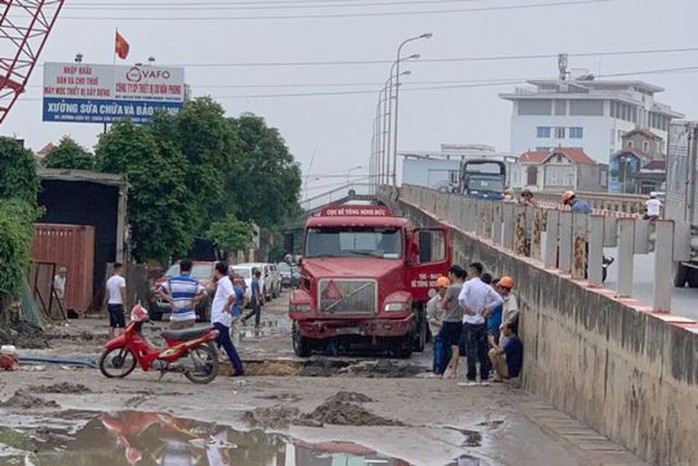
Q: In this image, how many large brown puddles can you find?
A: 1